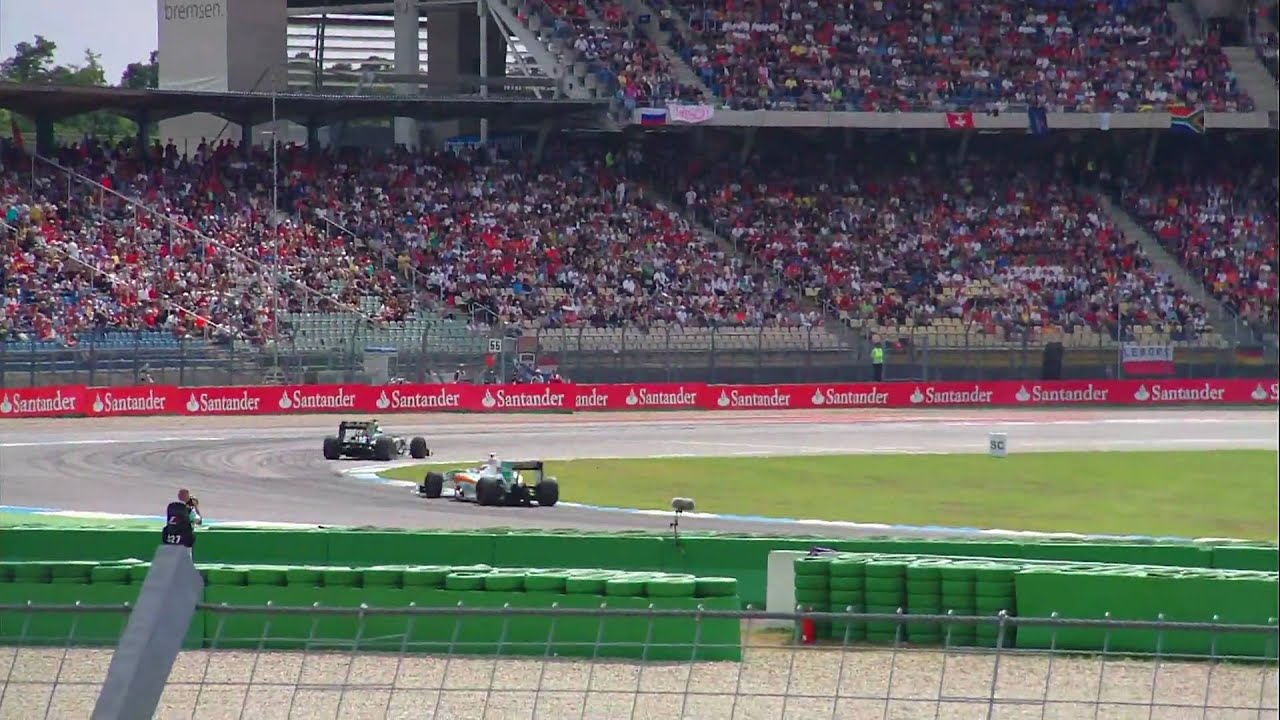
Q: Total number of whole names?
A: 12